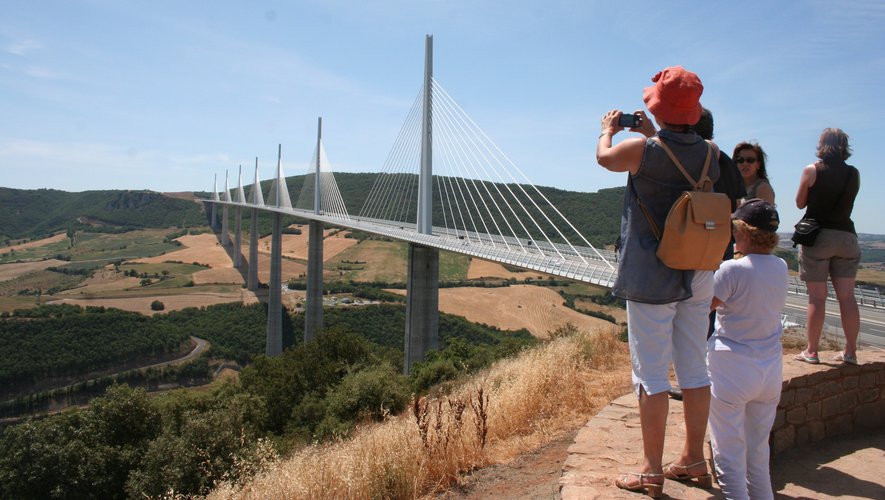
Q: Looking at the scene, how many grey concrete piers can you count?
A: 7